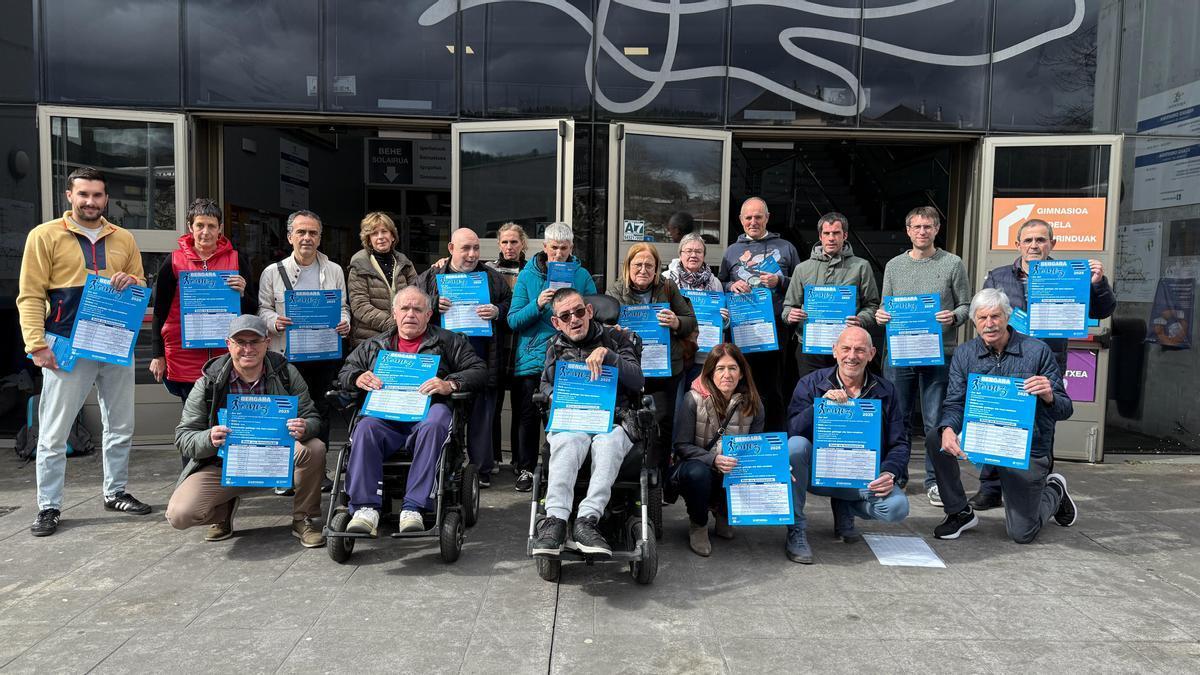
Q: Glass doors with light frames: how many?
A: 4